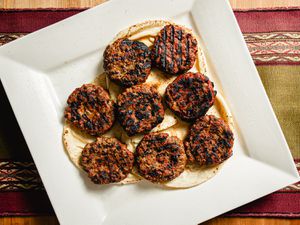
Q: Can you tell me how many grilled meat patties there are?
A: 8